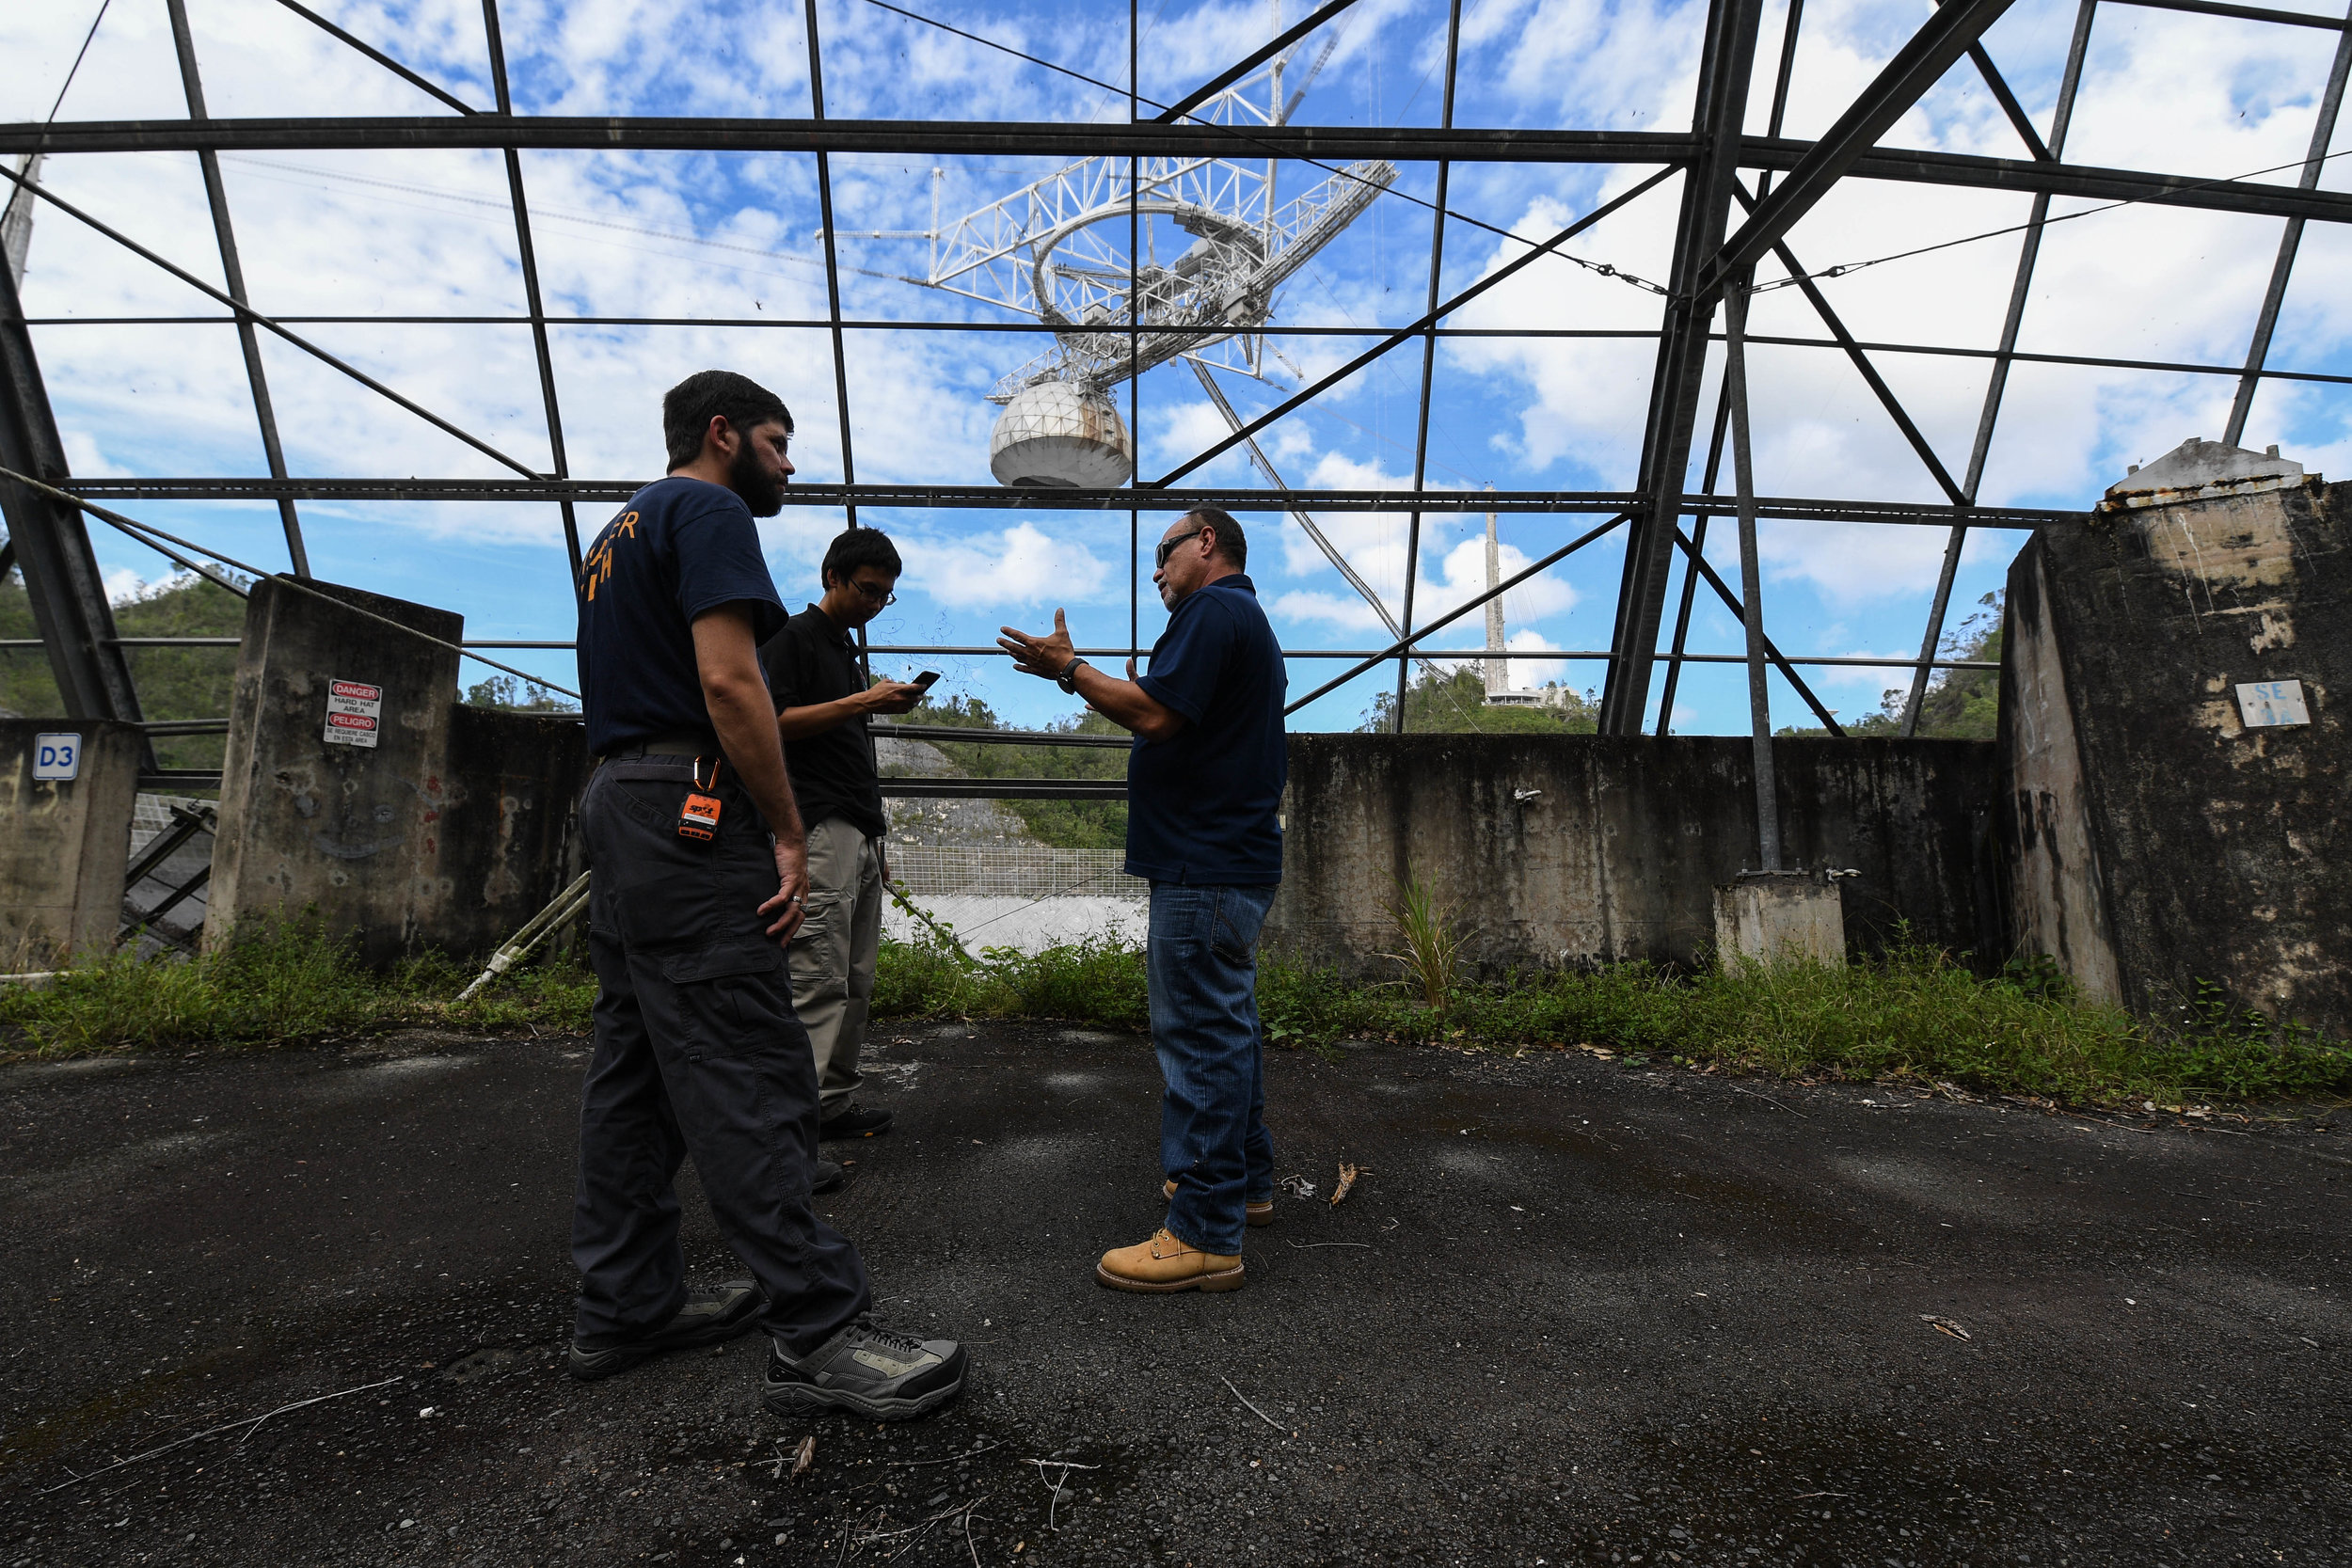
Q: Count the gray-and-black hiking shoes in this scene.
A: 2